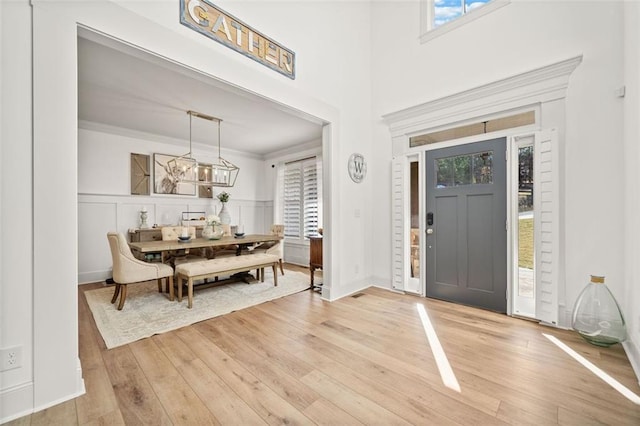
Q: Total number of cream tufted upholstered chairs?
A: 4